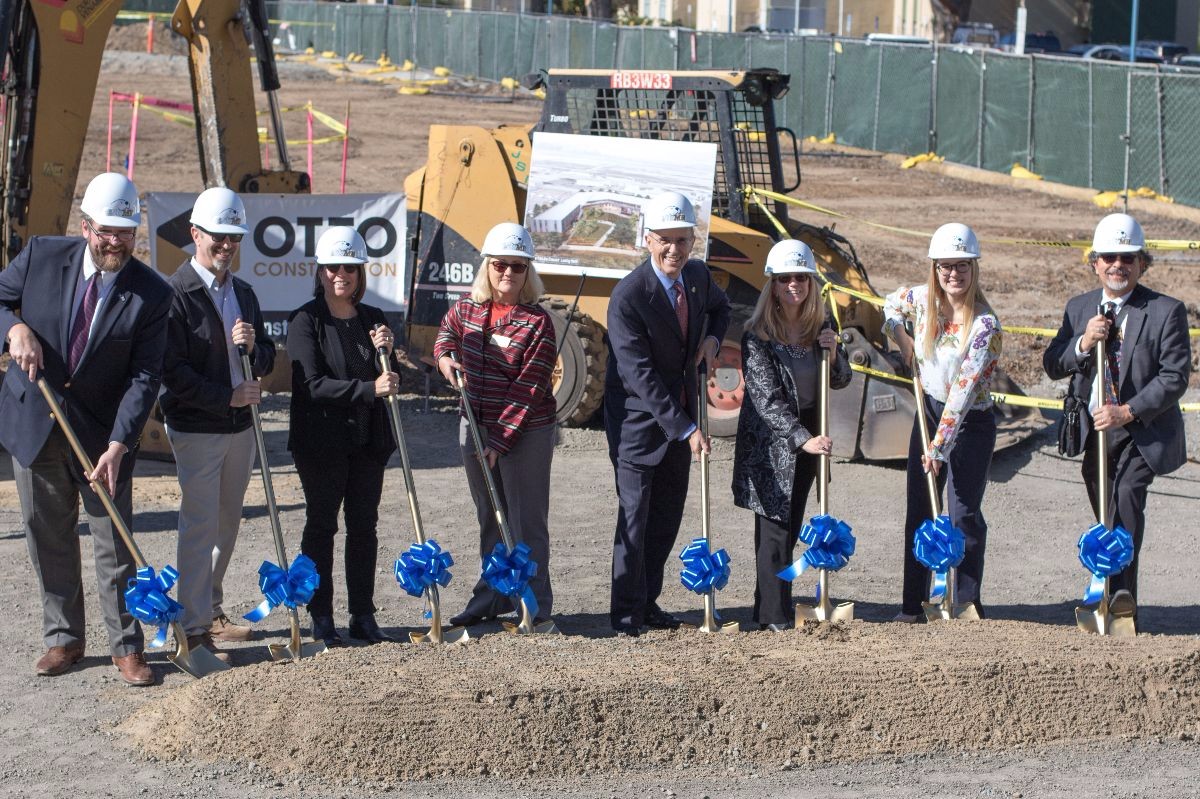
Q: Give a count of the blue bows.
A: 8